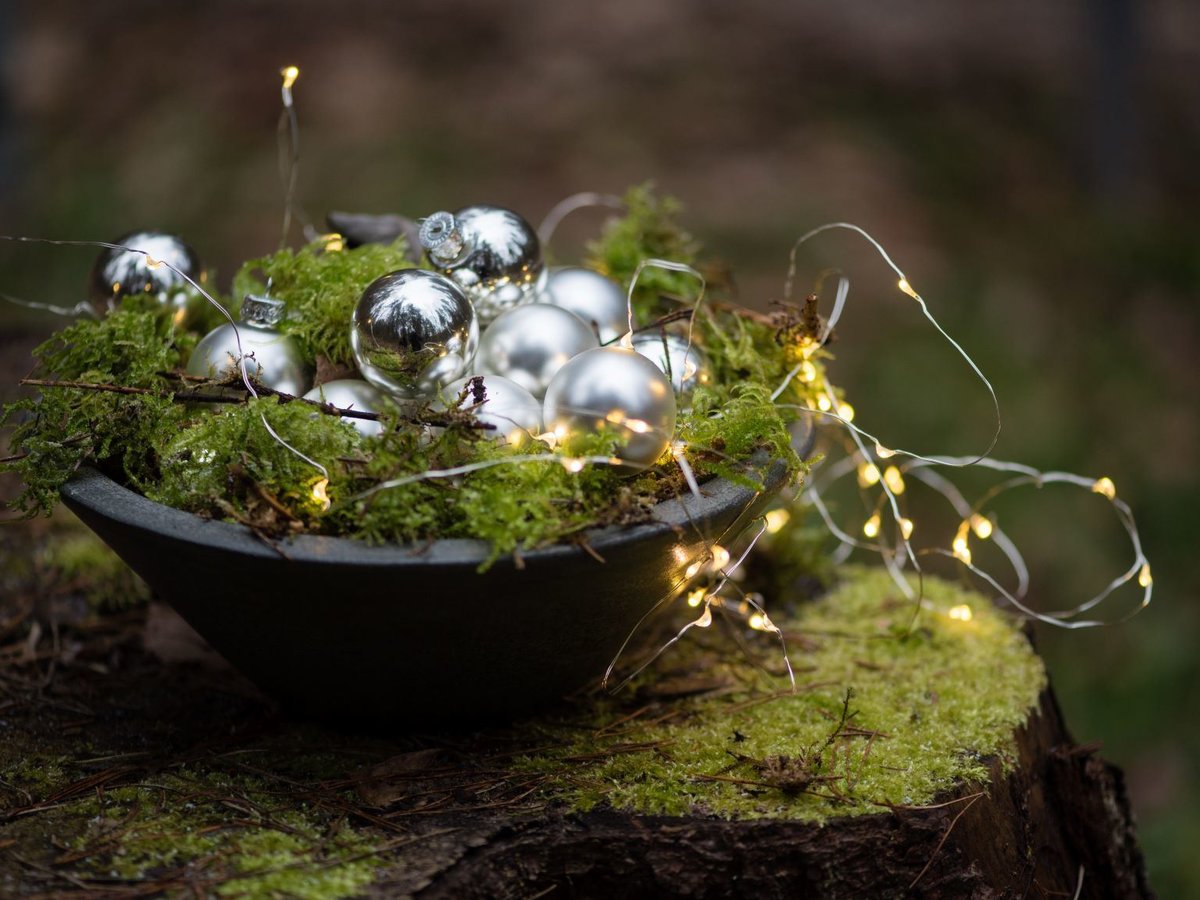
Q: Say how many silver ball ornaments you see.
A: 10